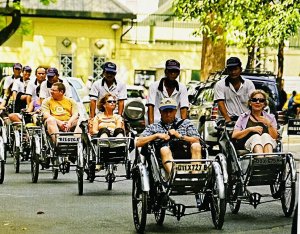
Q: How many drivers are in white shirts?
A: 7